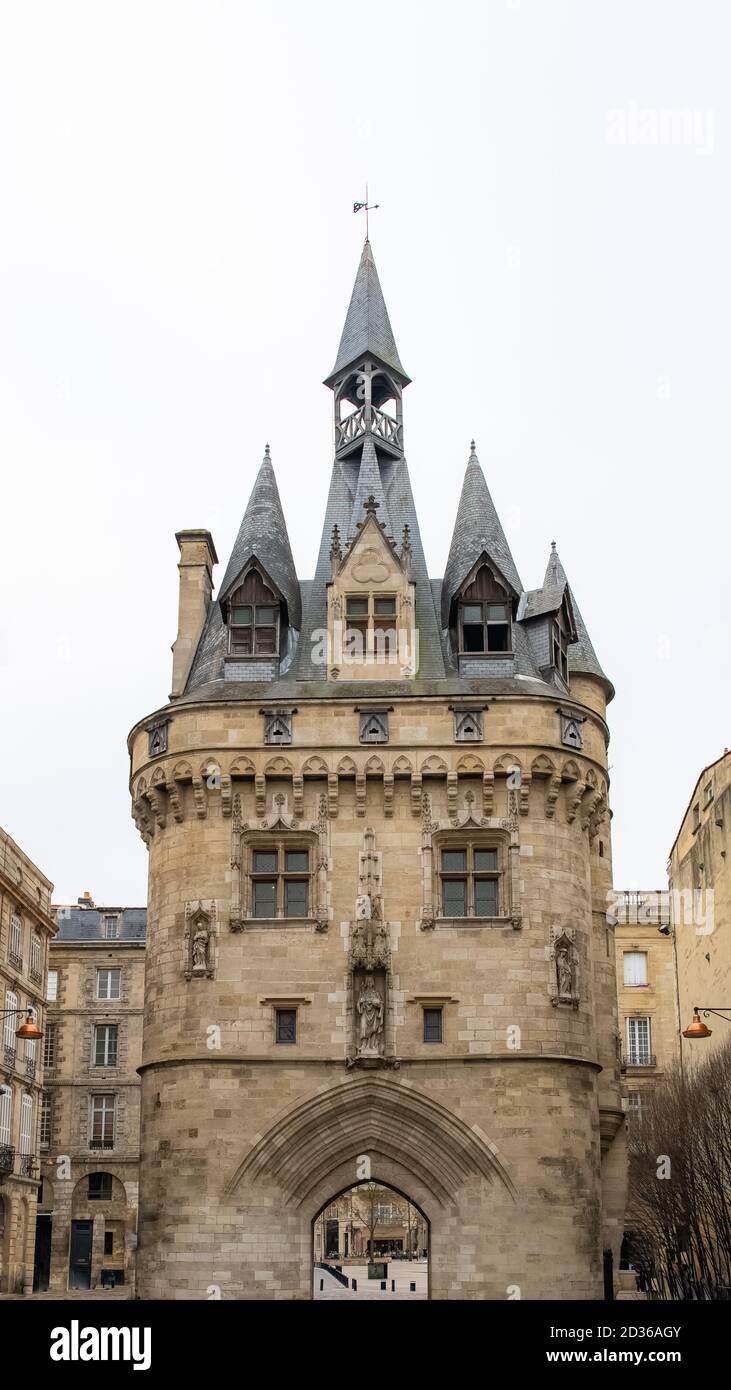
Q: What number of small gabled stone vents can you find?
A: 5